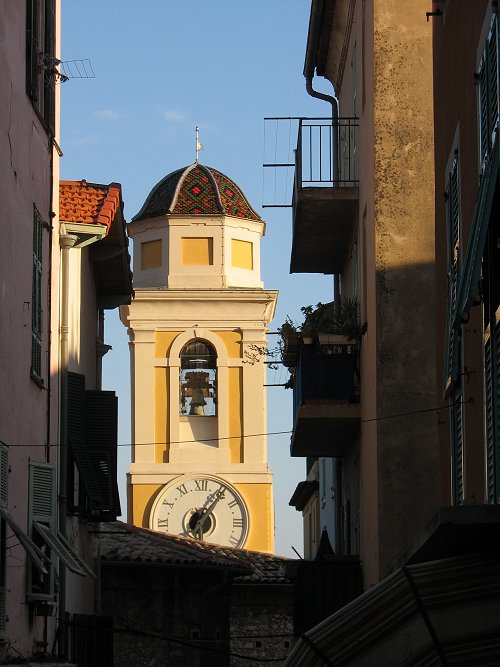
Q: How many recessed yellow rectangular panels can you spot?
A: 3